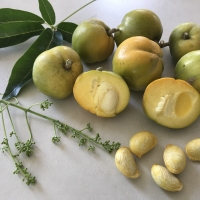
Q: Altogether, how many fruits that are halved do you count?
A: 2